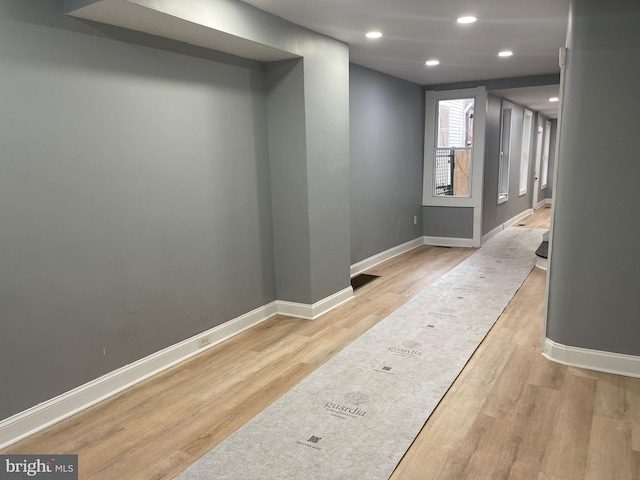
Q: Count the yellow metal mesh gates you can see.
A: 0